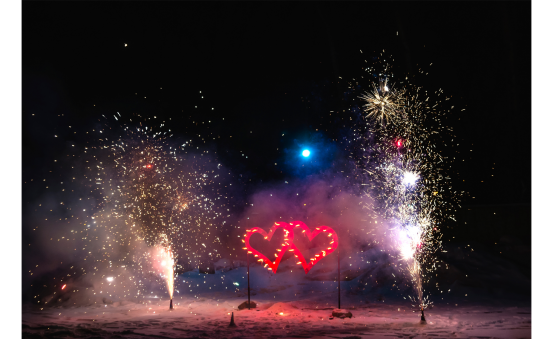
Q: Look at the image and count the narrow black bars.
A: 2